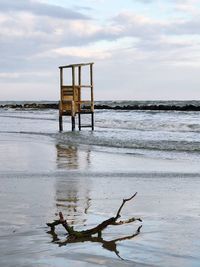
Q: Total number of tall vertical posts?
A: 4